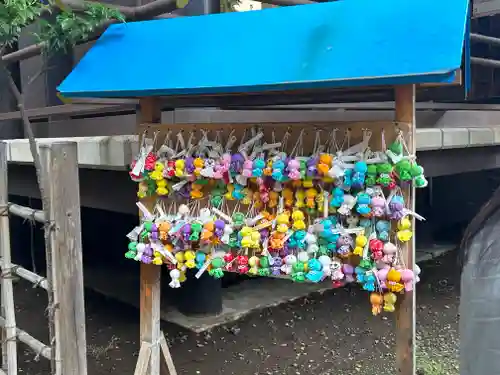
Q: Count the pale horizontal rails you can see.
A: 3